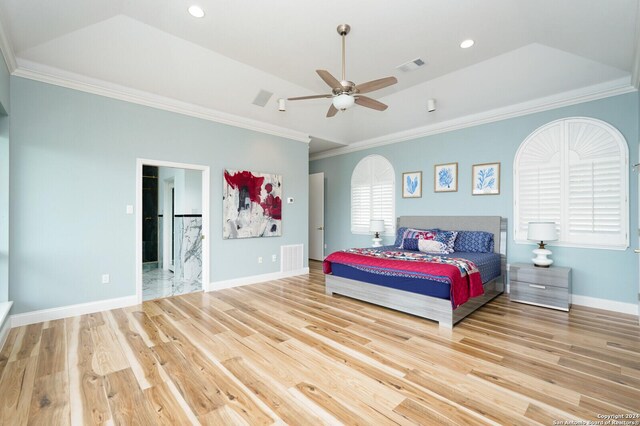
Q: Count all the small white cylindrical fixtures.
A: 2